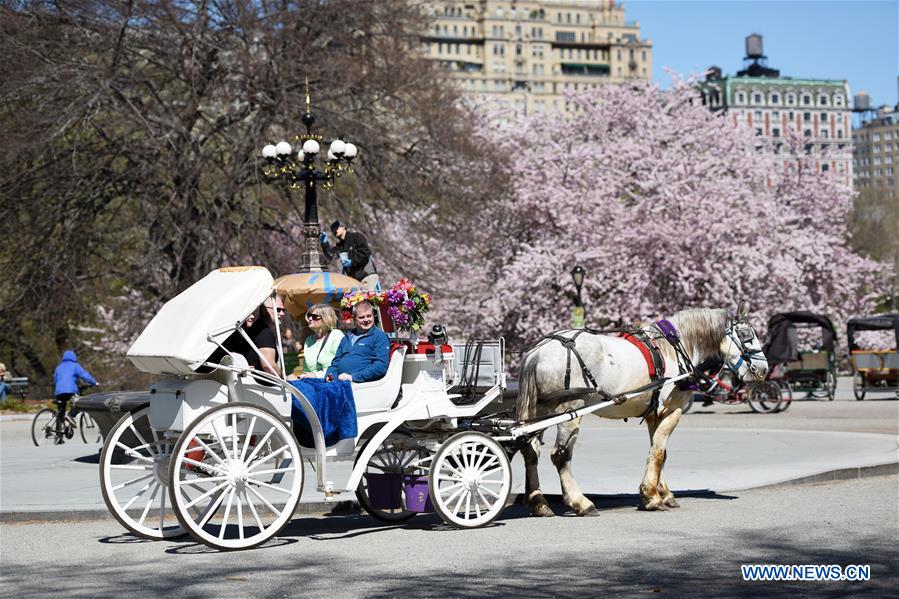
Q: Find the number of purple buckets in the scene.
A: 2